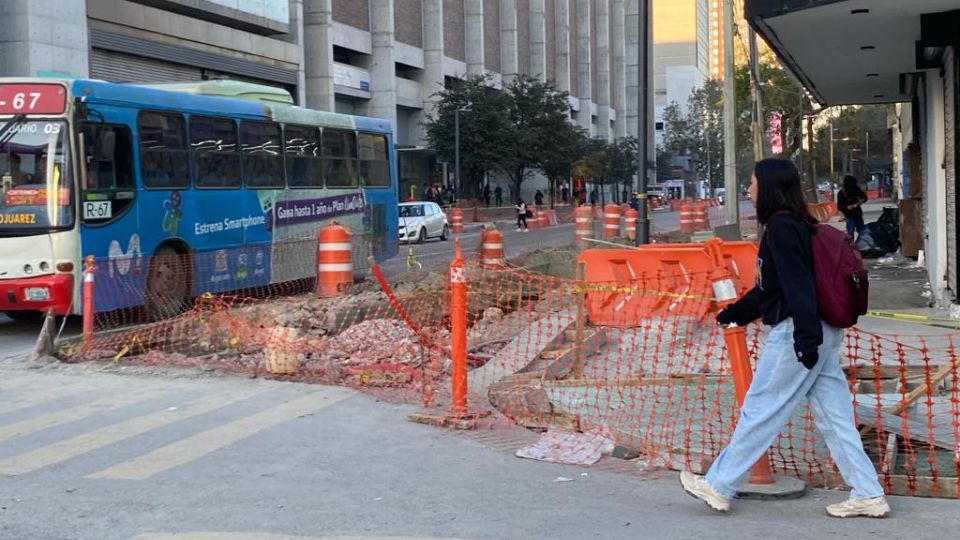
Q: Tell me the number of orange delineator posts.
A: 3